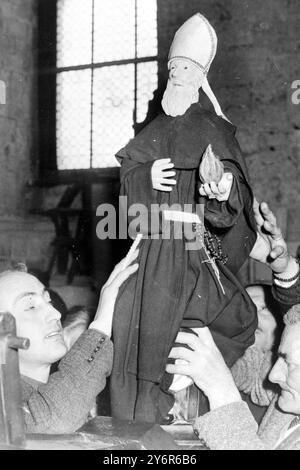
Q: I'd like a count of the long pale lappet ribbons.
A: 1